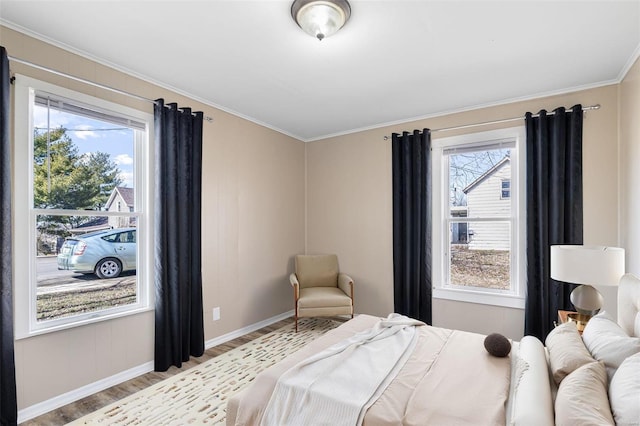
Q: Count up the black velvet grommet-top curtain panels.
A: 4